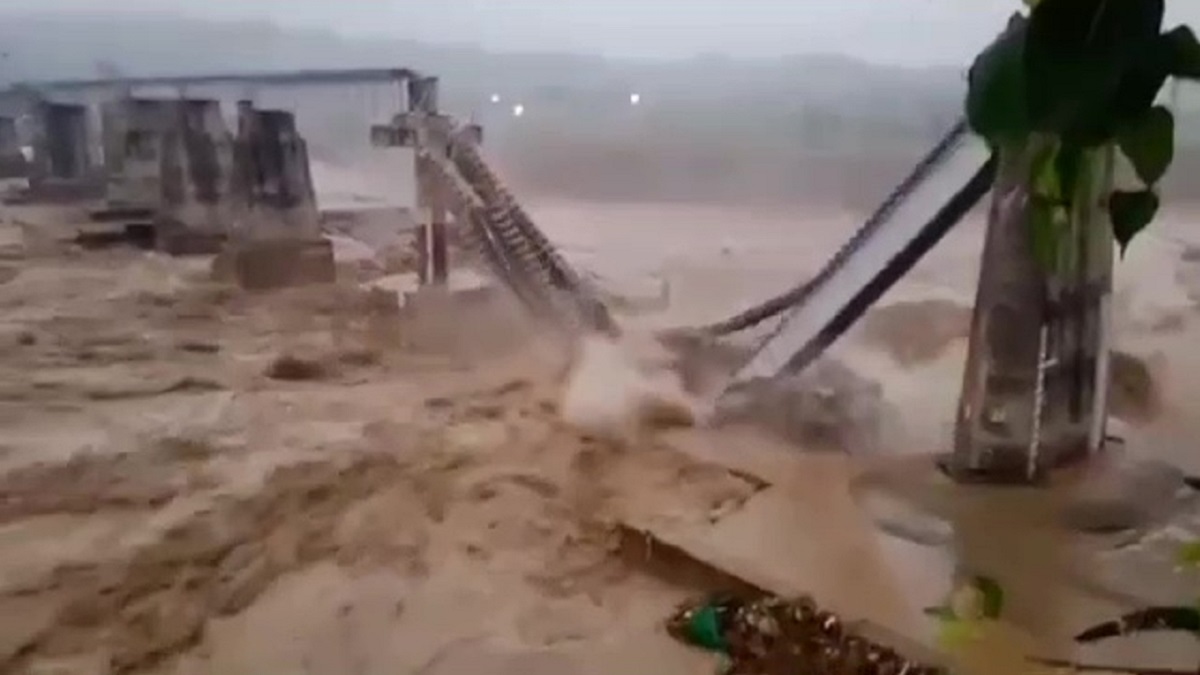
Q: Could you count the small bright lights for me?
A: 3